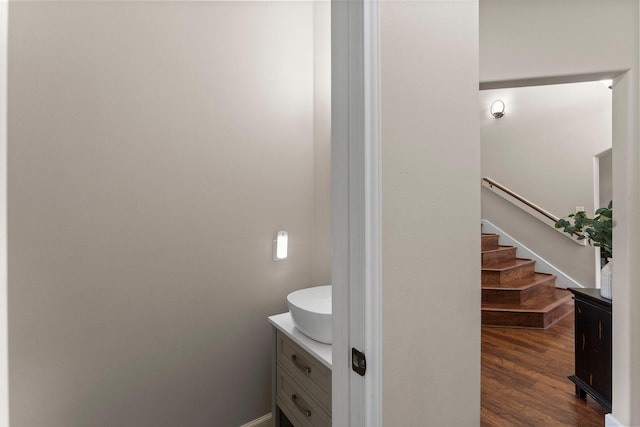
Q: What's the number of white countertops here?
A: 1